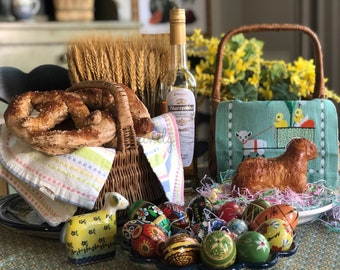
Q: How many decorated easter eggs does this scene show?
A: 13